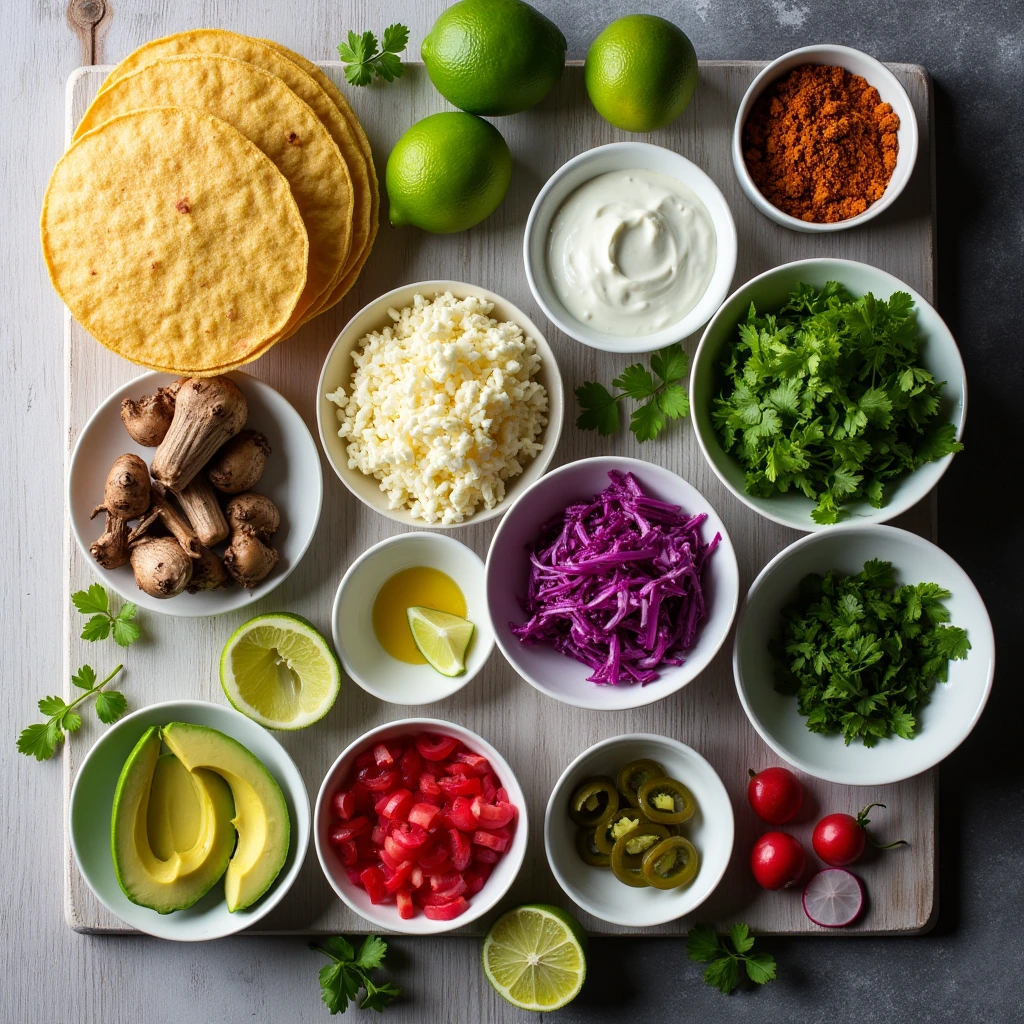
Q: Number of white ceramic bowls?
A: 11